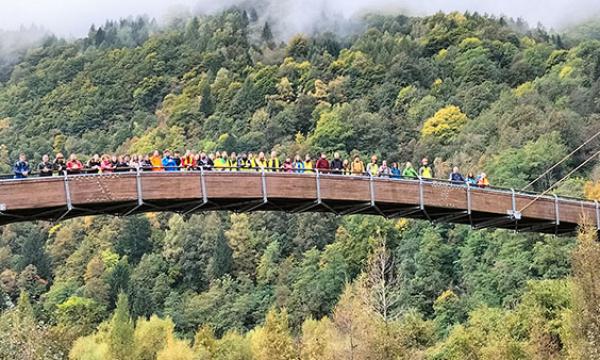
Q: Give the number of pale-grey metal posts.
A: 11